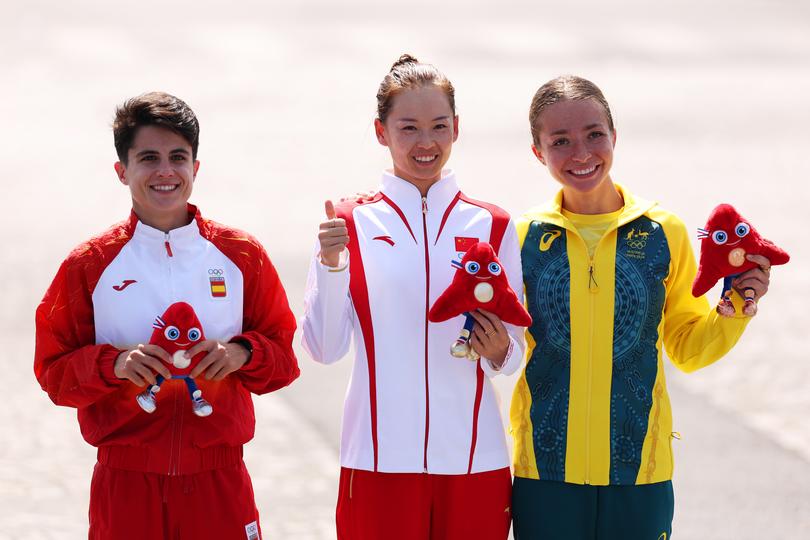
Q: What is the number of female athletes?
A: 3